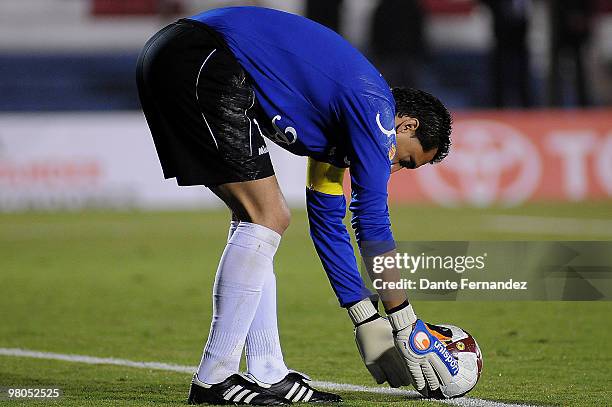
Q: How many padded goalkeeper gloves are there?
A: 2